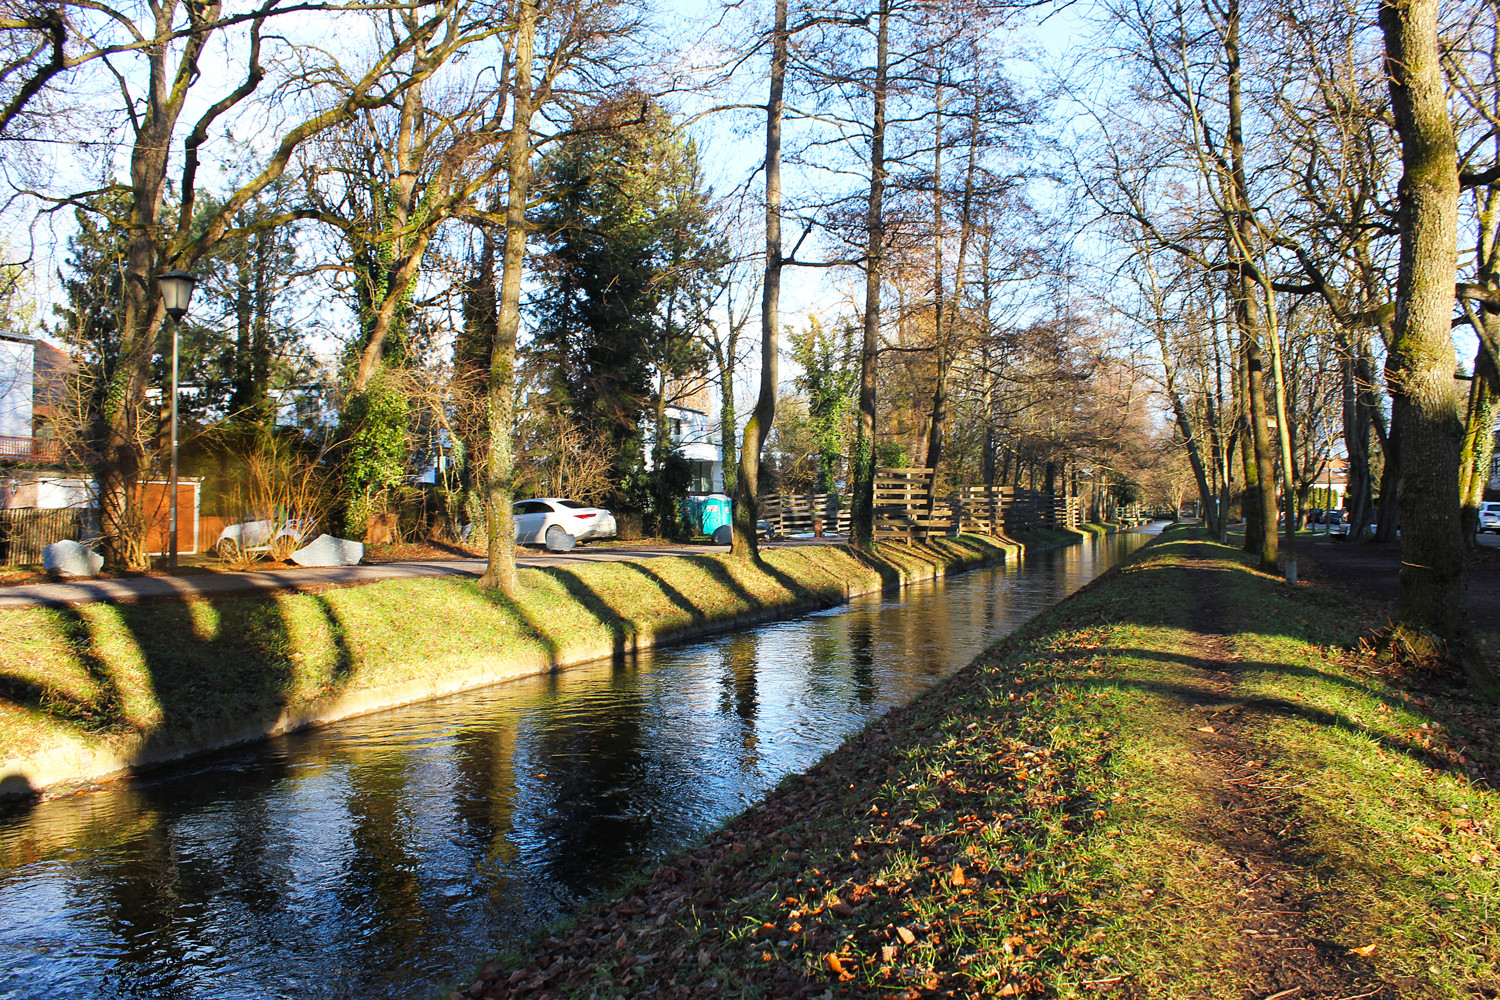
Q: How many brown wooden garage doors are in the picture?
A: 1